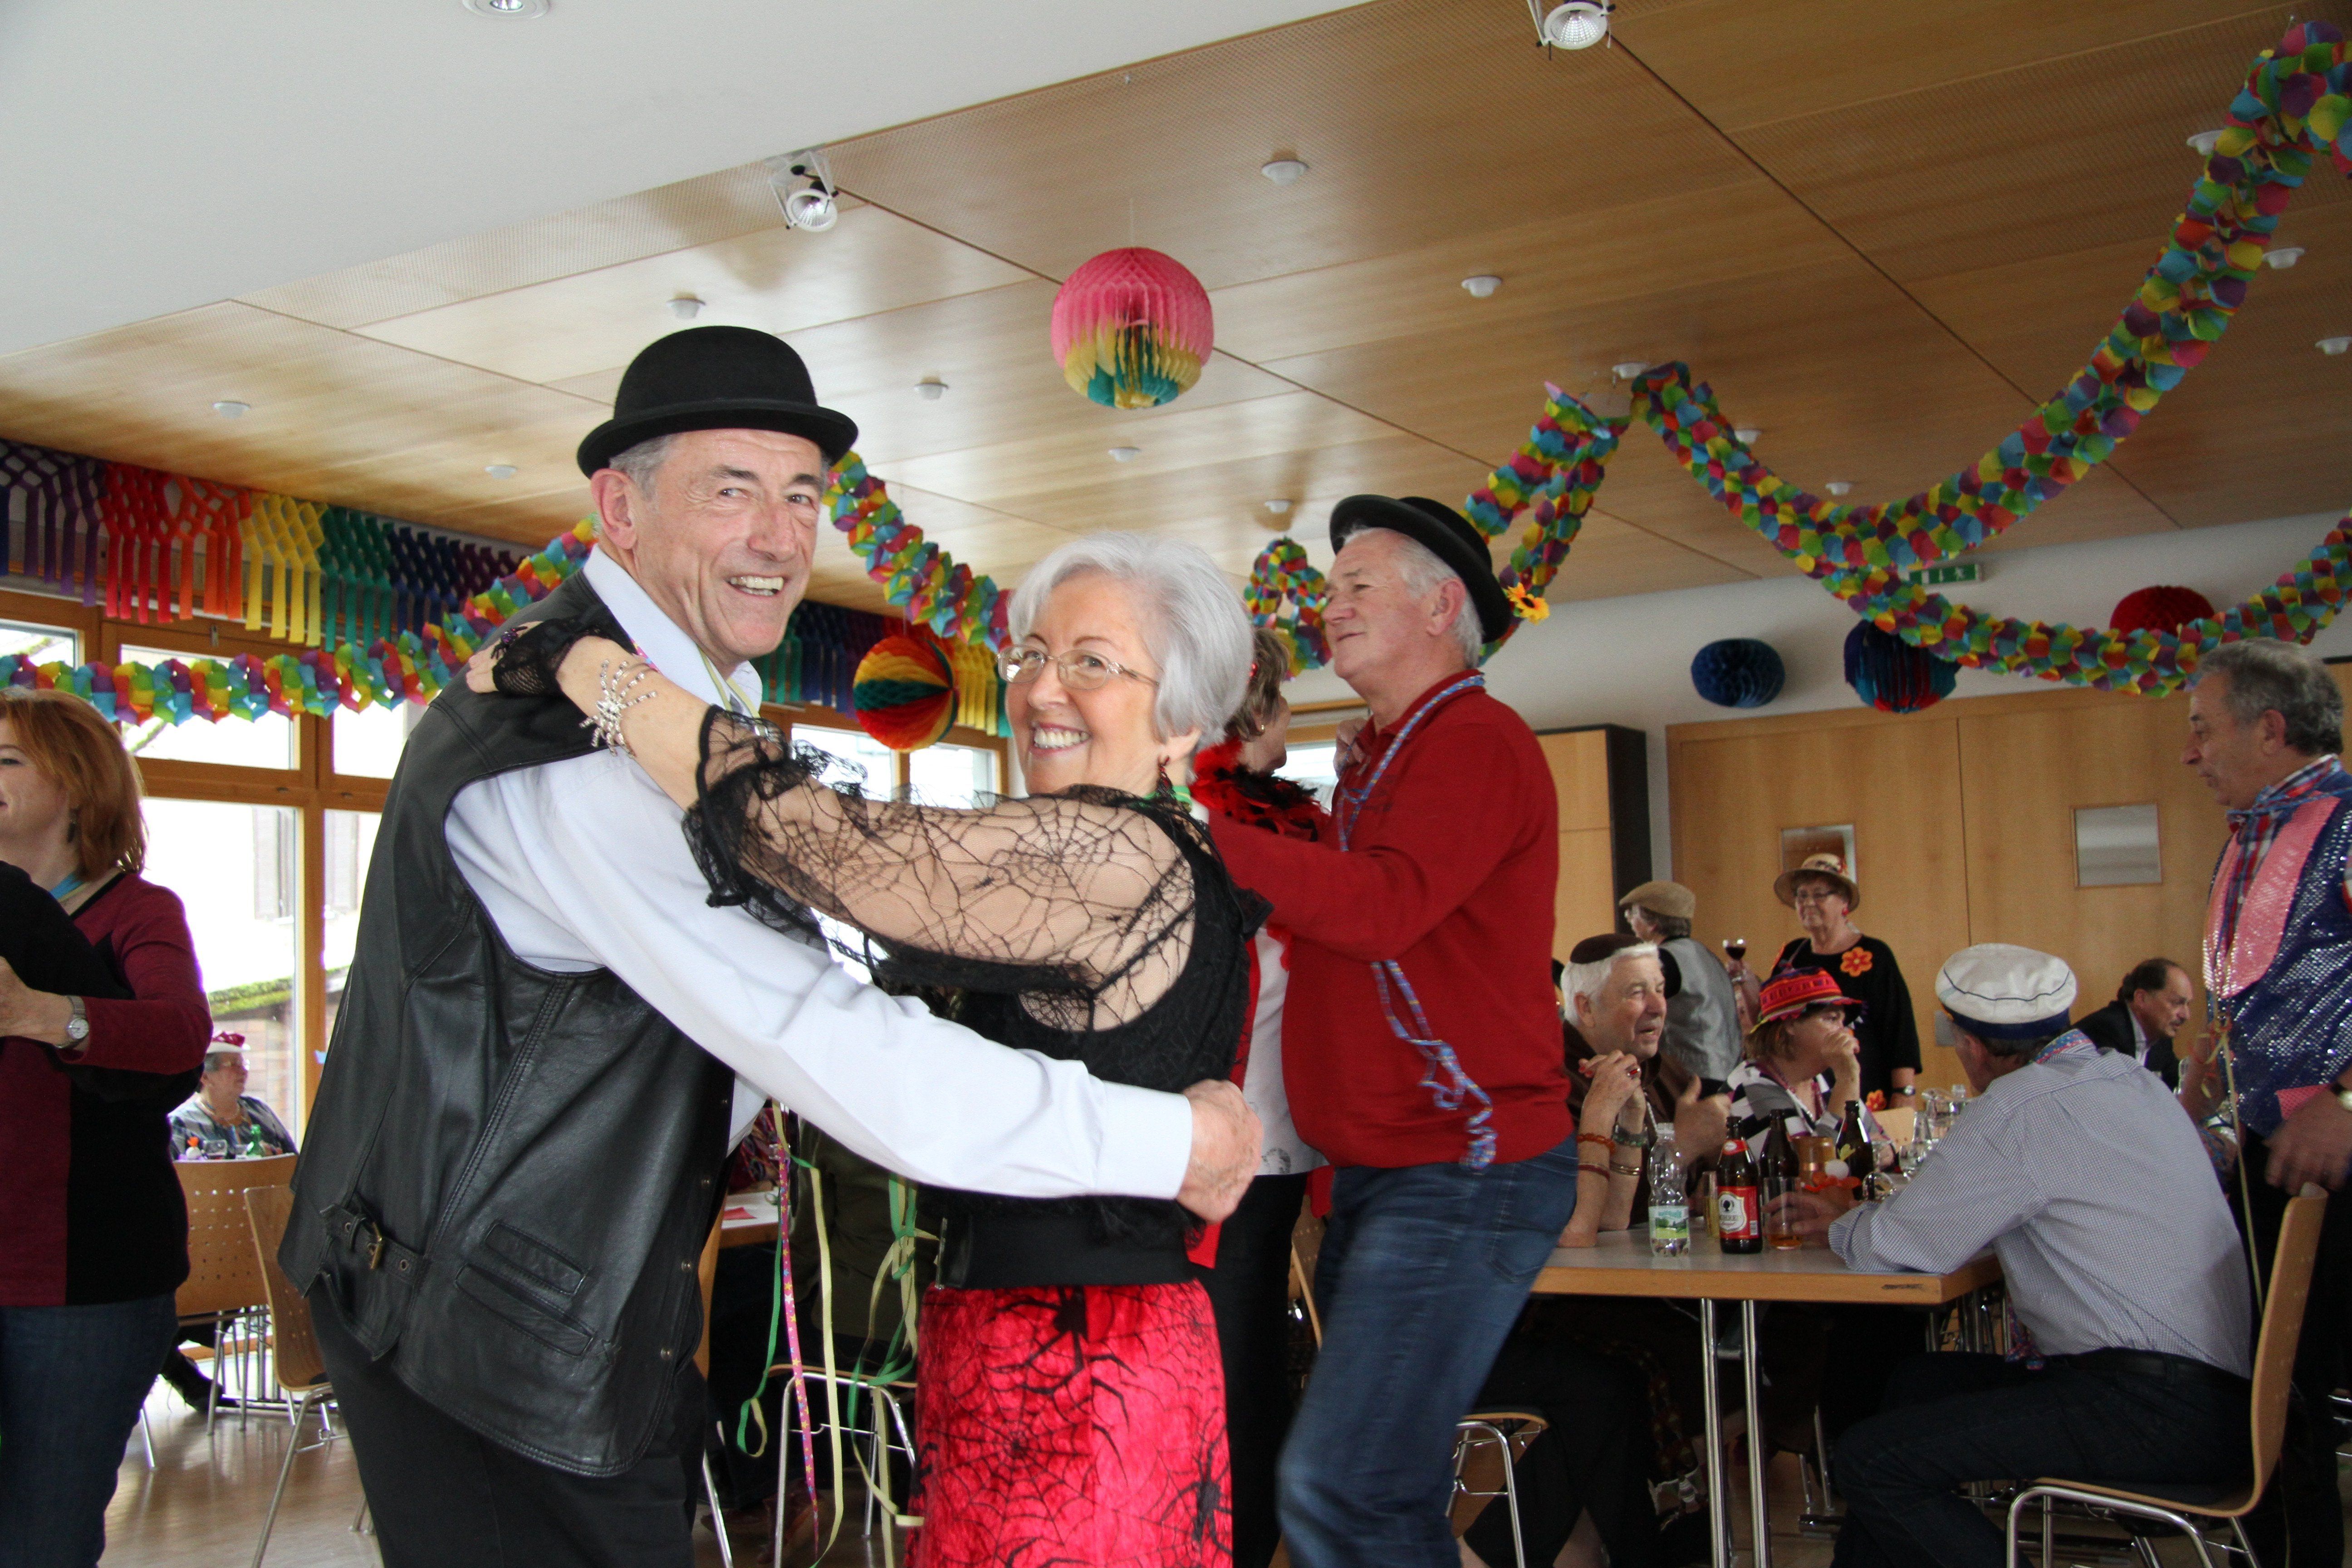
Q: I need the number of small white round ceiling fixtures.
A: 14